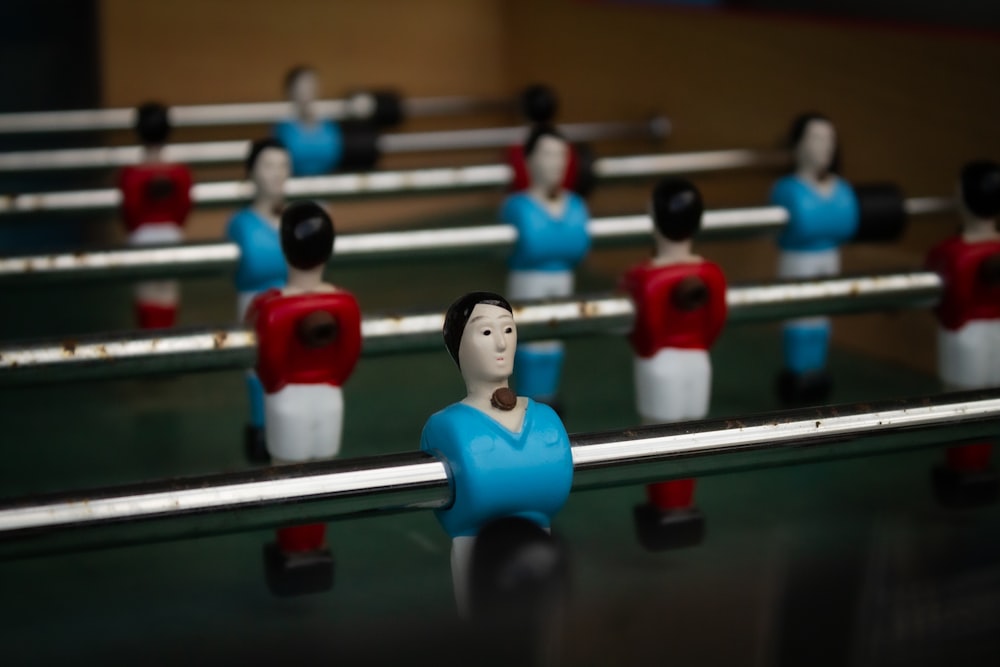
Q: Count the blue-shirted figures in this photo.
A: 5